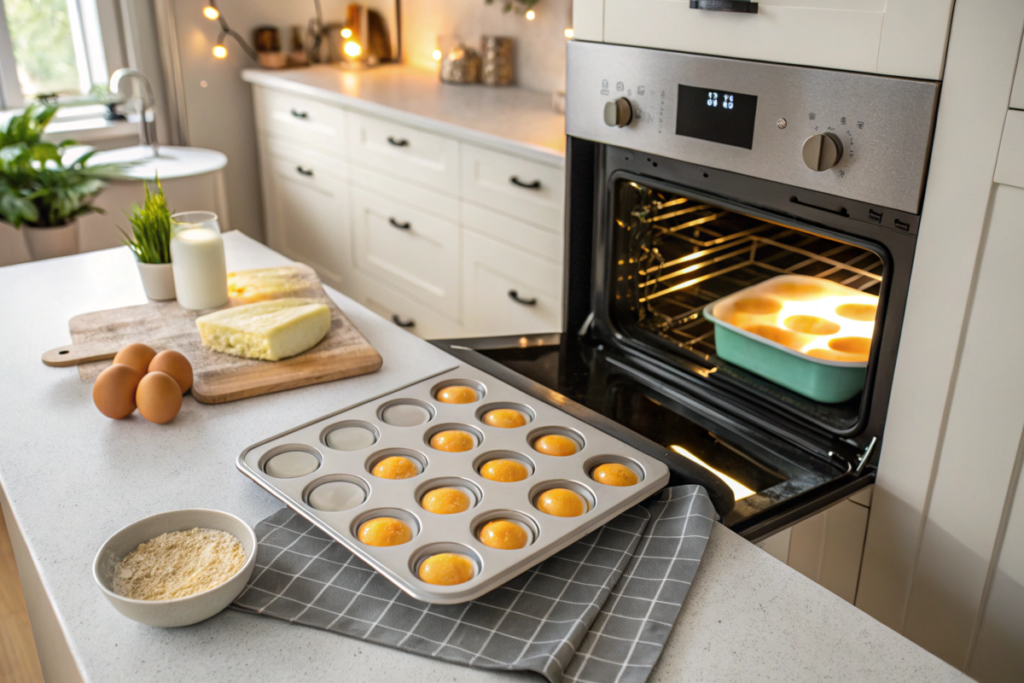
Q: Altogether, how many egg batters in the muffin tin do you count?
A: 12